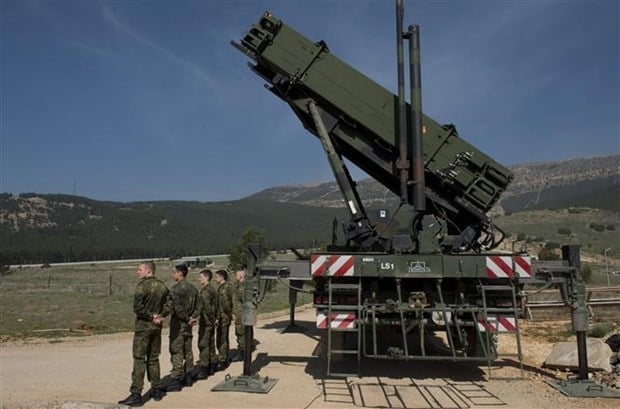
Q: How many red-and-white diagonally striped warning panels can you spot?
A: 4